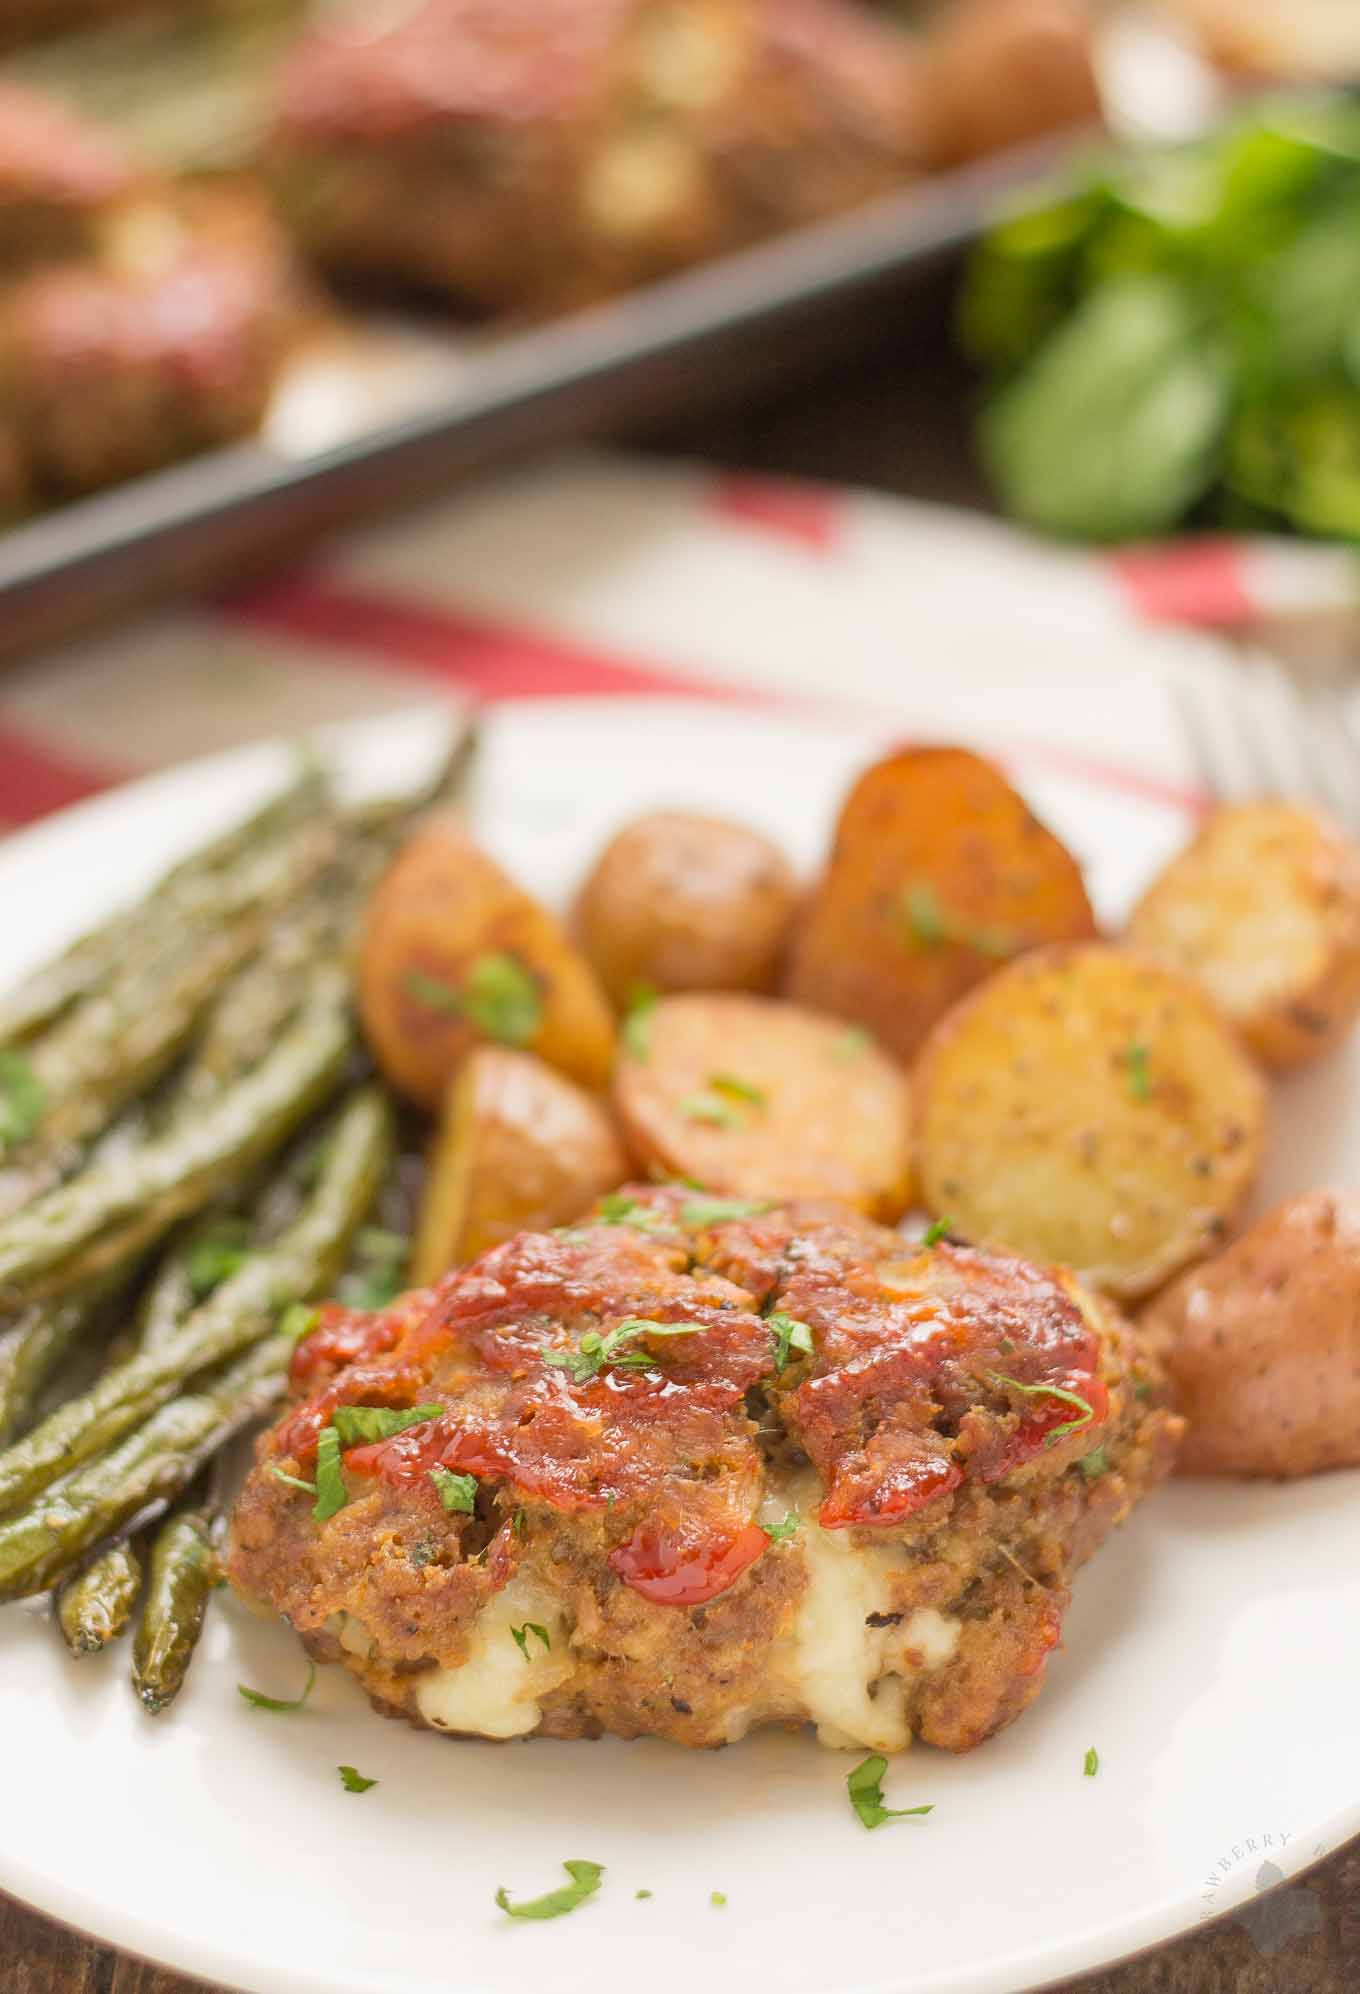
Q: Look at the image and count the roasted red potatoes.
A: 8